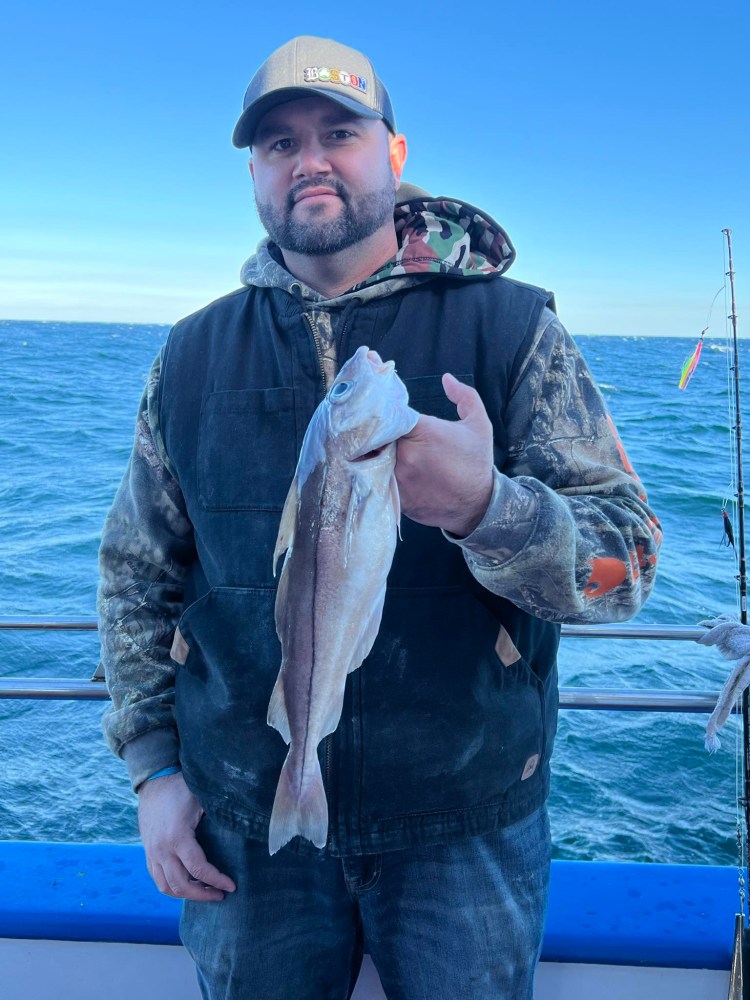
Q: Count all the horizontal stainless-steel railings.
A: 2